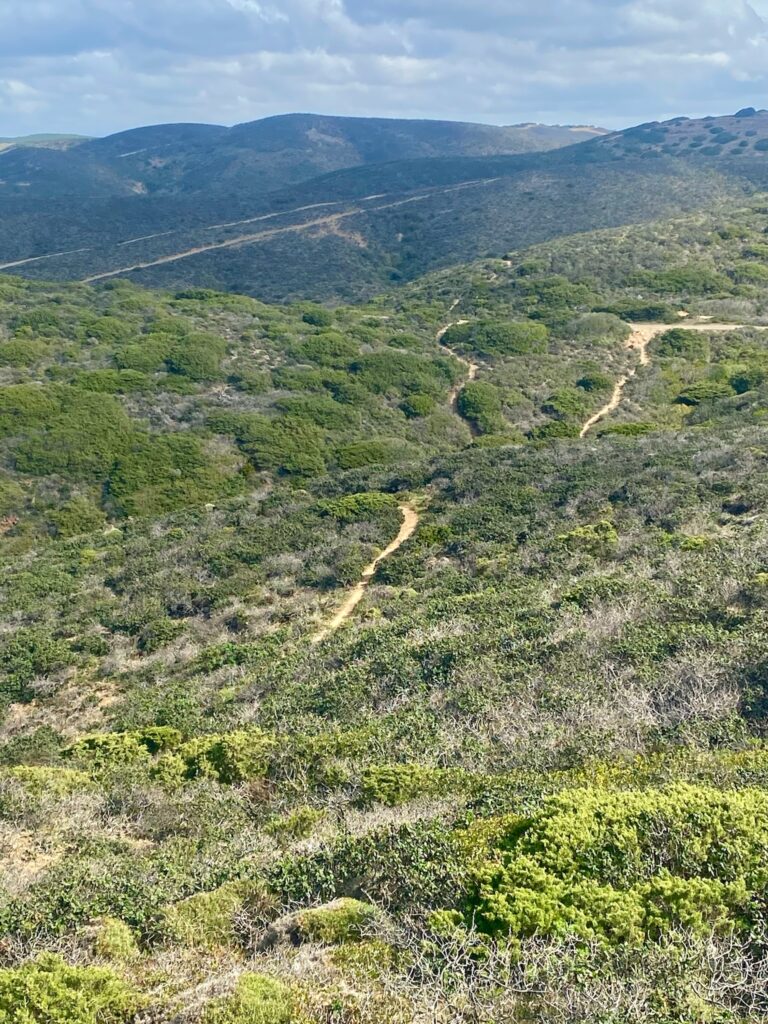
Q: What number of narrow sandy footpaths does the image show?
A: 3